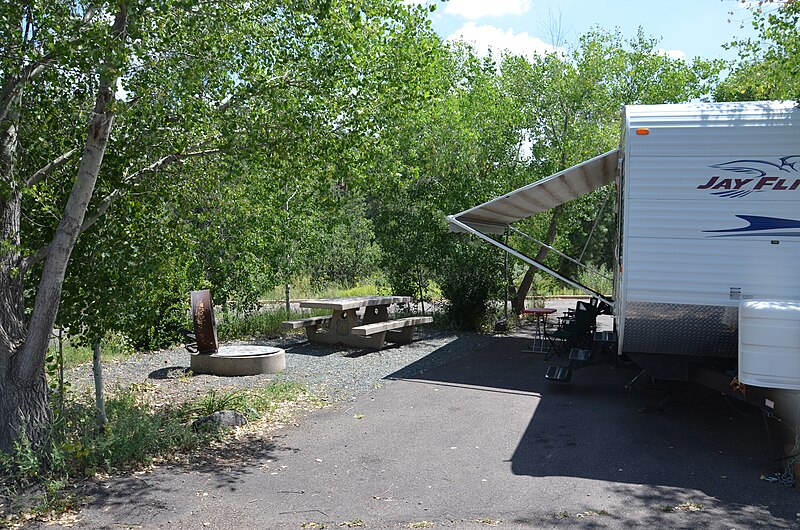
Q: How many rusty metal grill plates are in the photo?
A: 1